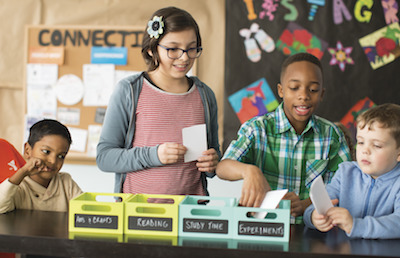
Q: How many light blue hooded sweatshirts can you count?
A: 1